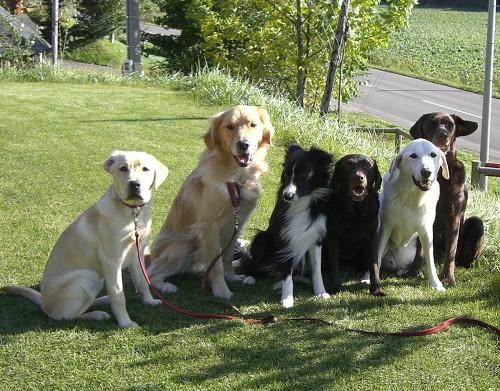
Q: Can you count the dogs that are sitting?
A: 6